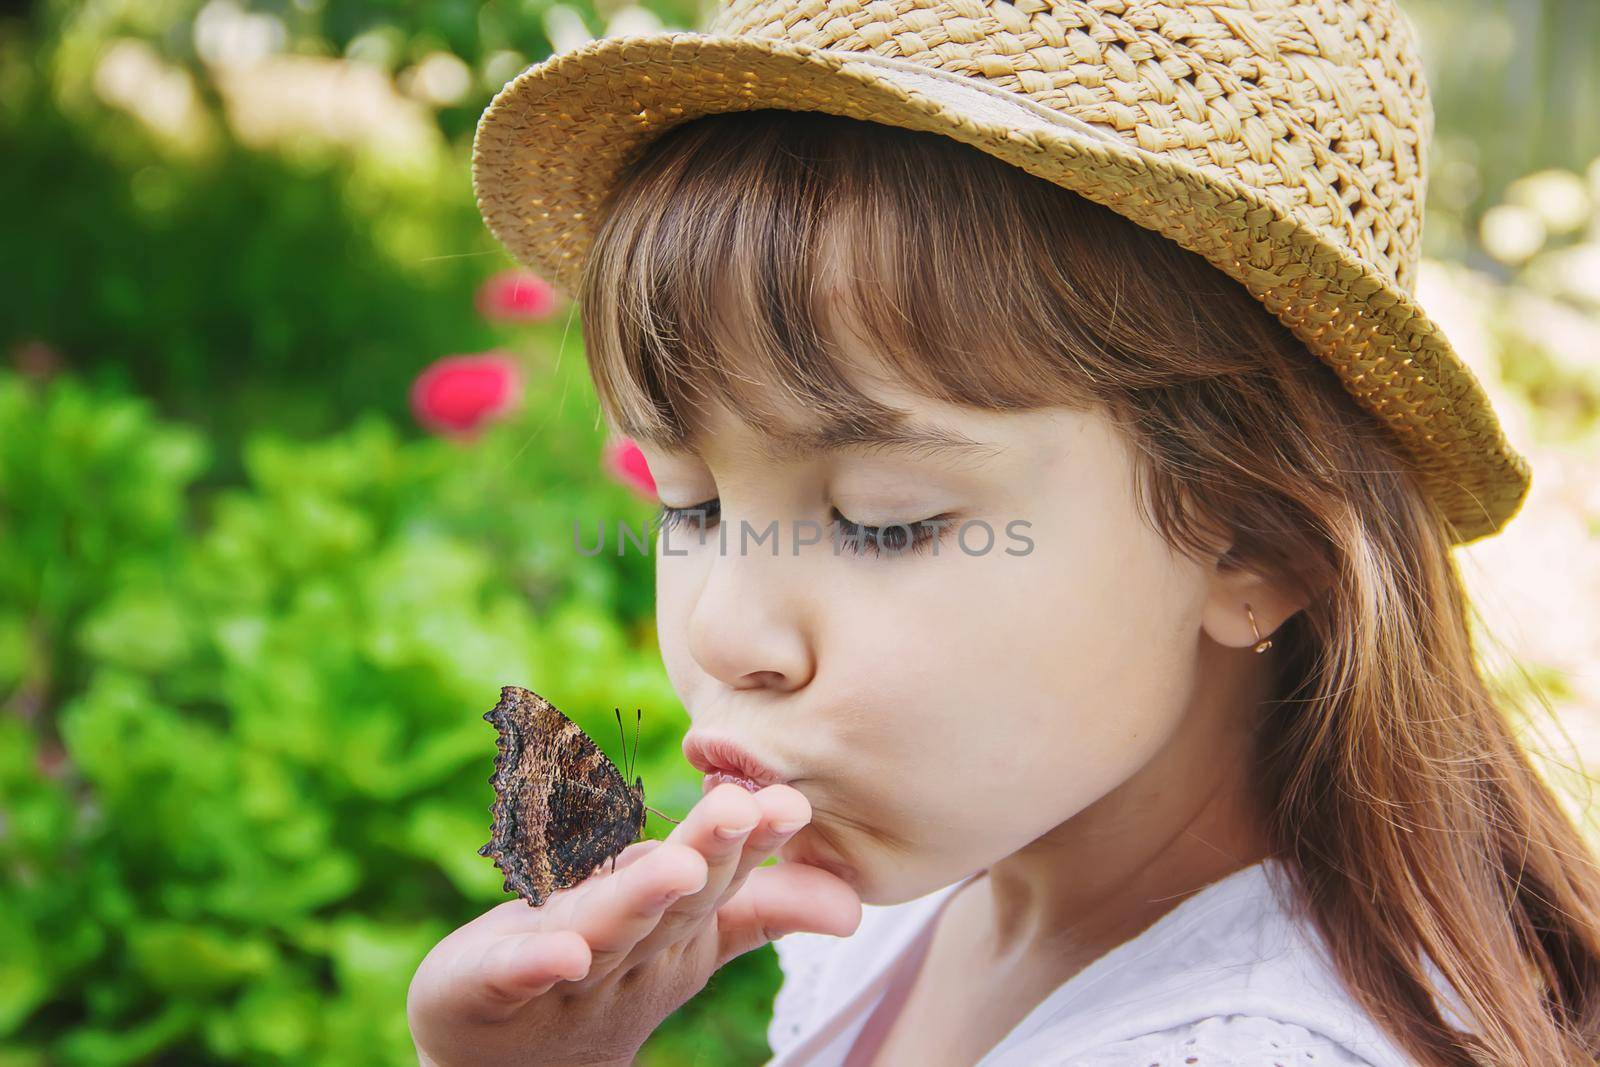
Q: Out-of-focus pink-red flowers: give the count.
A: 3